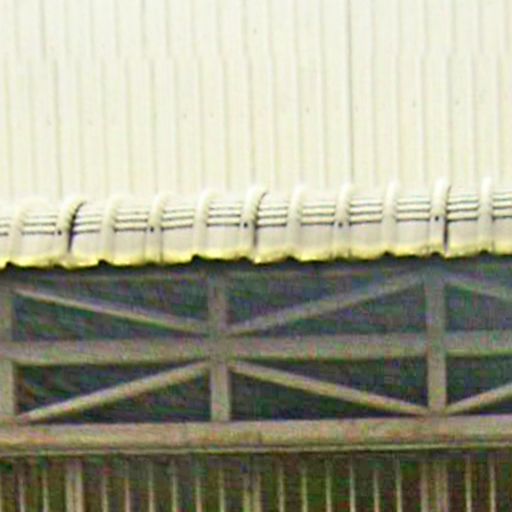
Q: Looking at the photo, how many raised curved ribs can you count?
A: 11